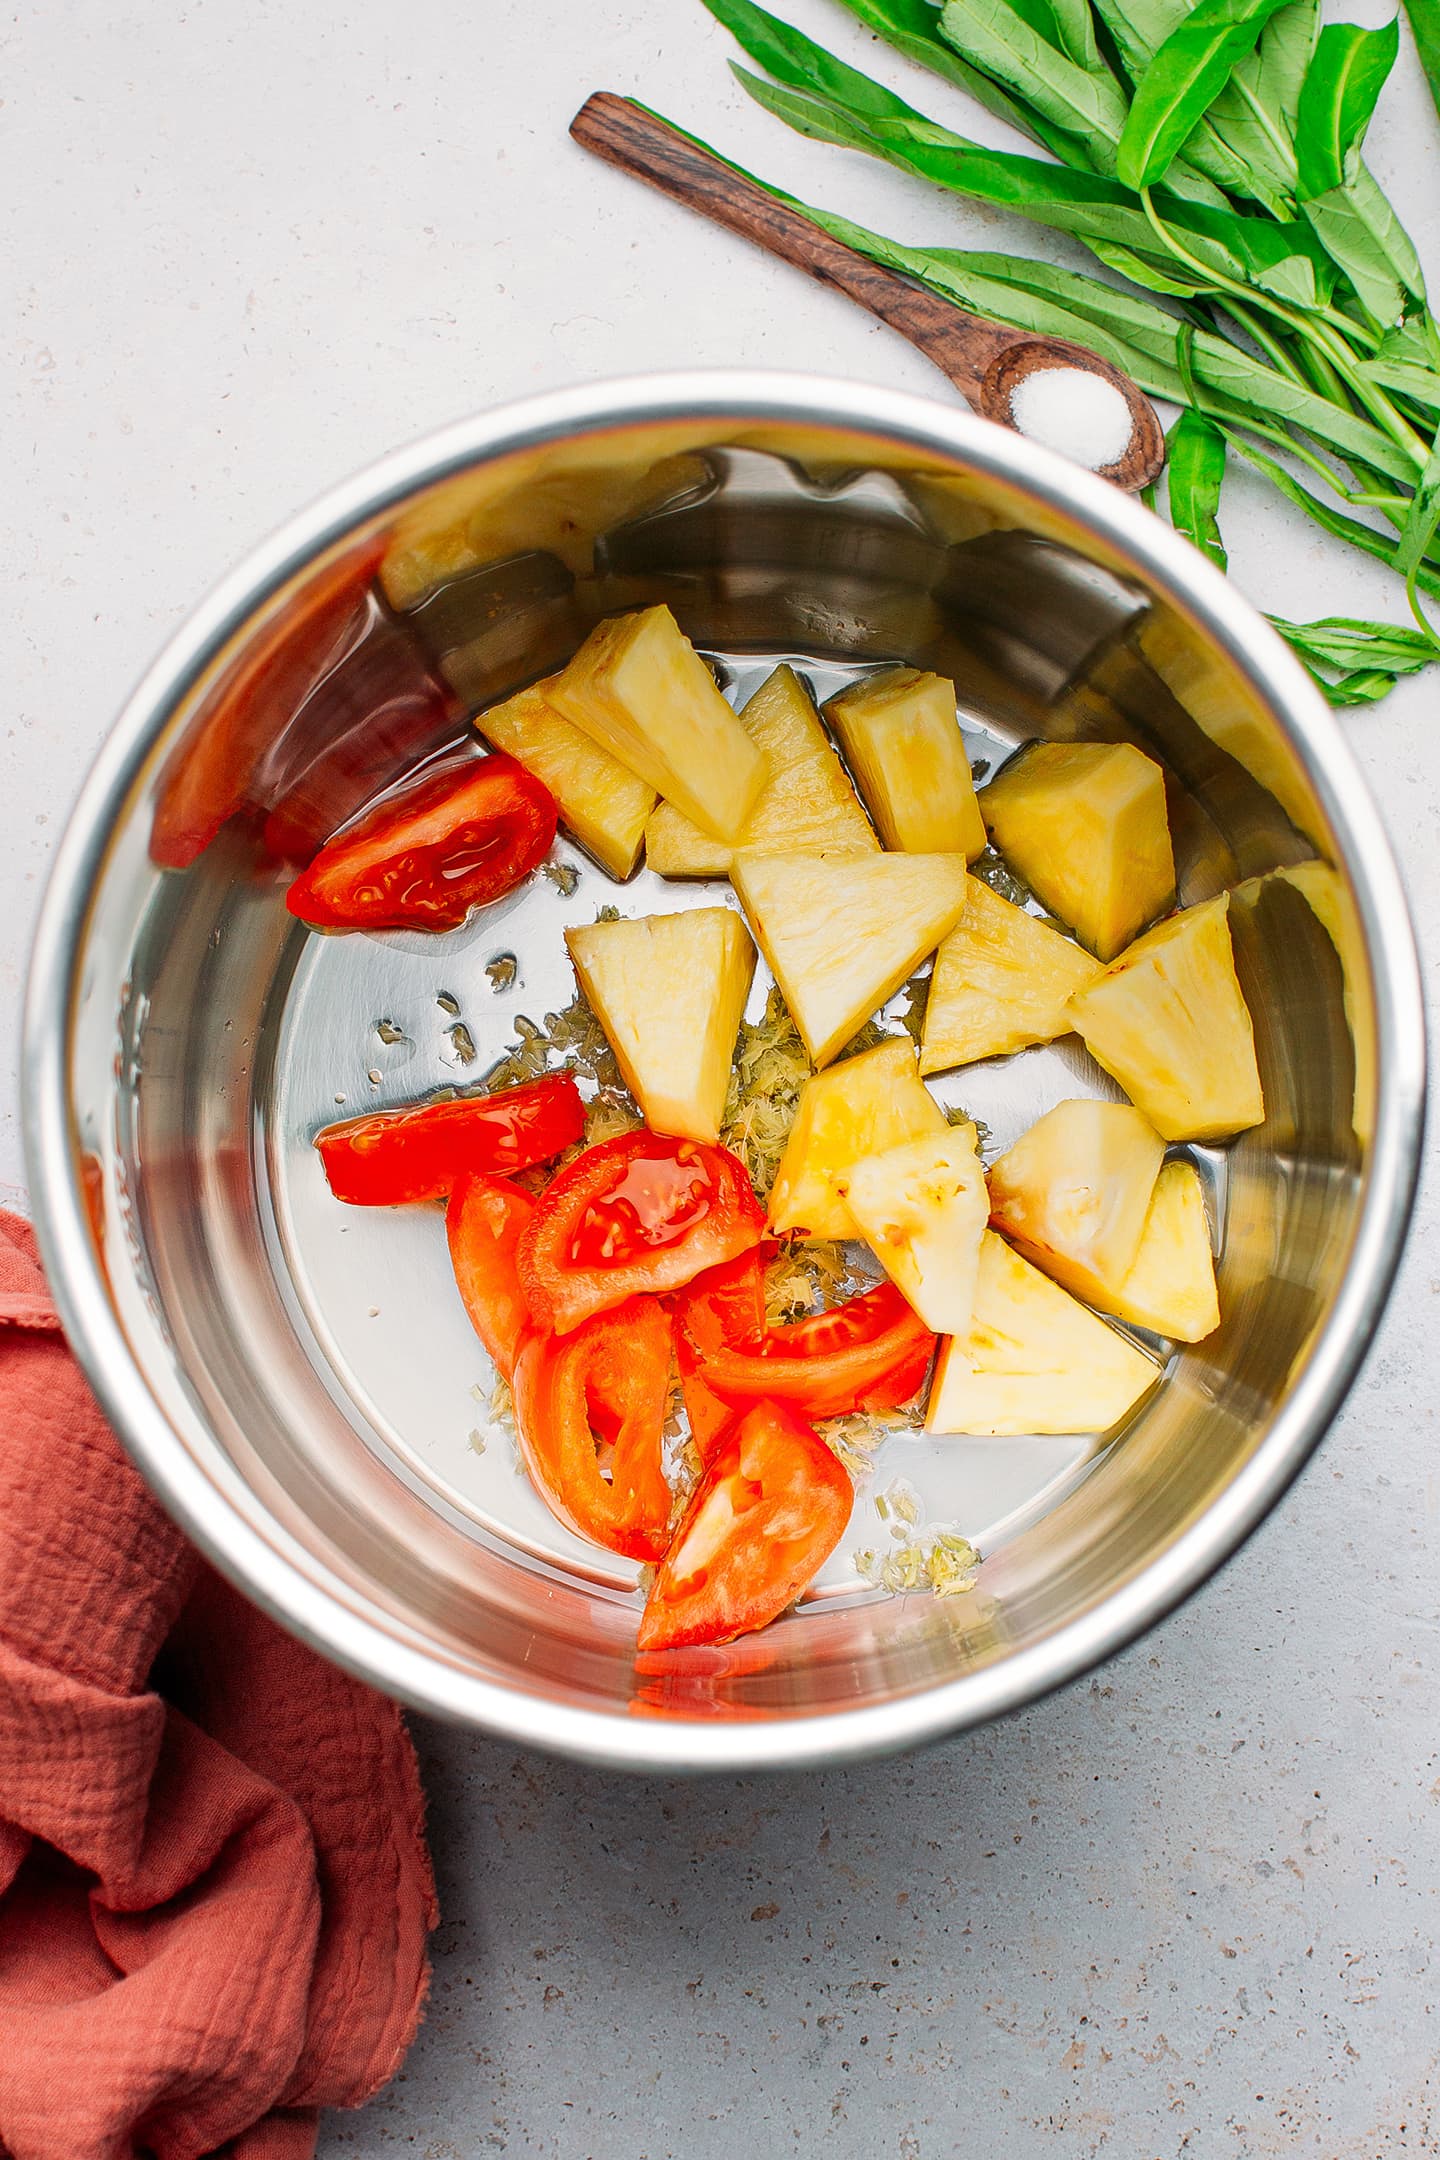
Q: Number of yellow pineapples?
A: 14